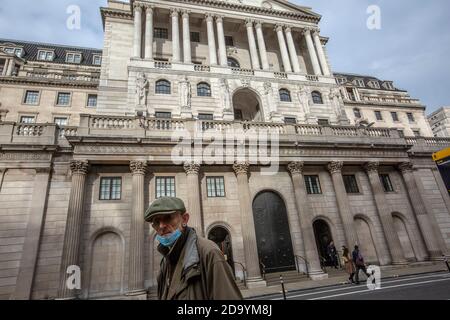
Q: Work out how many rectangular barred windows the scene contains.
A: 6